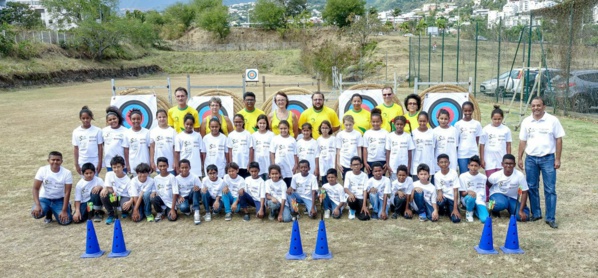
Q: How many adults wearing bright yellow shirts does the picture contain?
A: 8